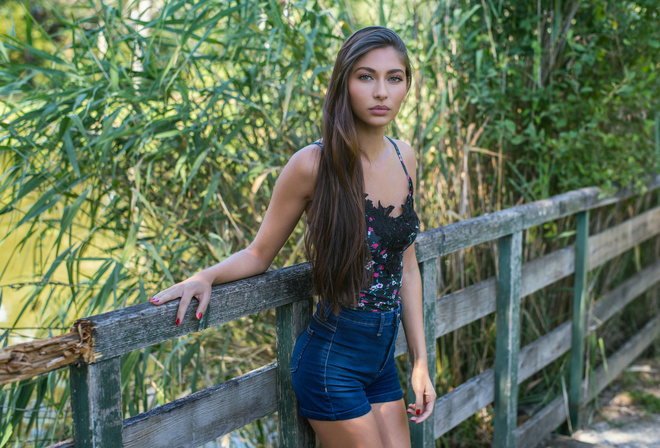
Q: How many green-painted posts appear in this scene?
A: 5